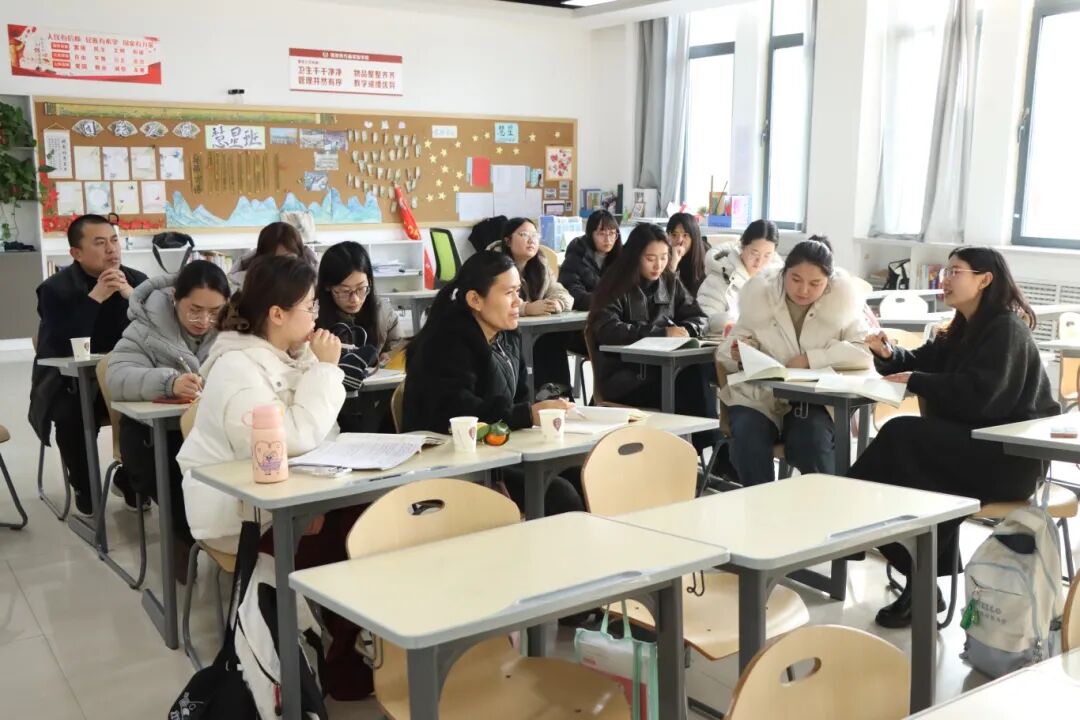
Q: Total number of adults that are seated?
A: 13